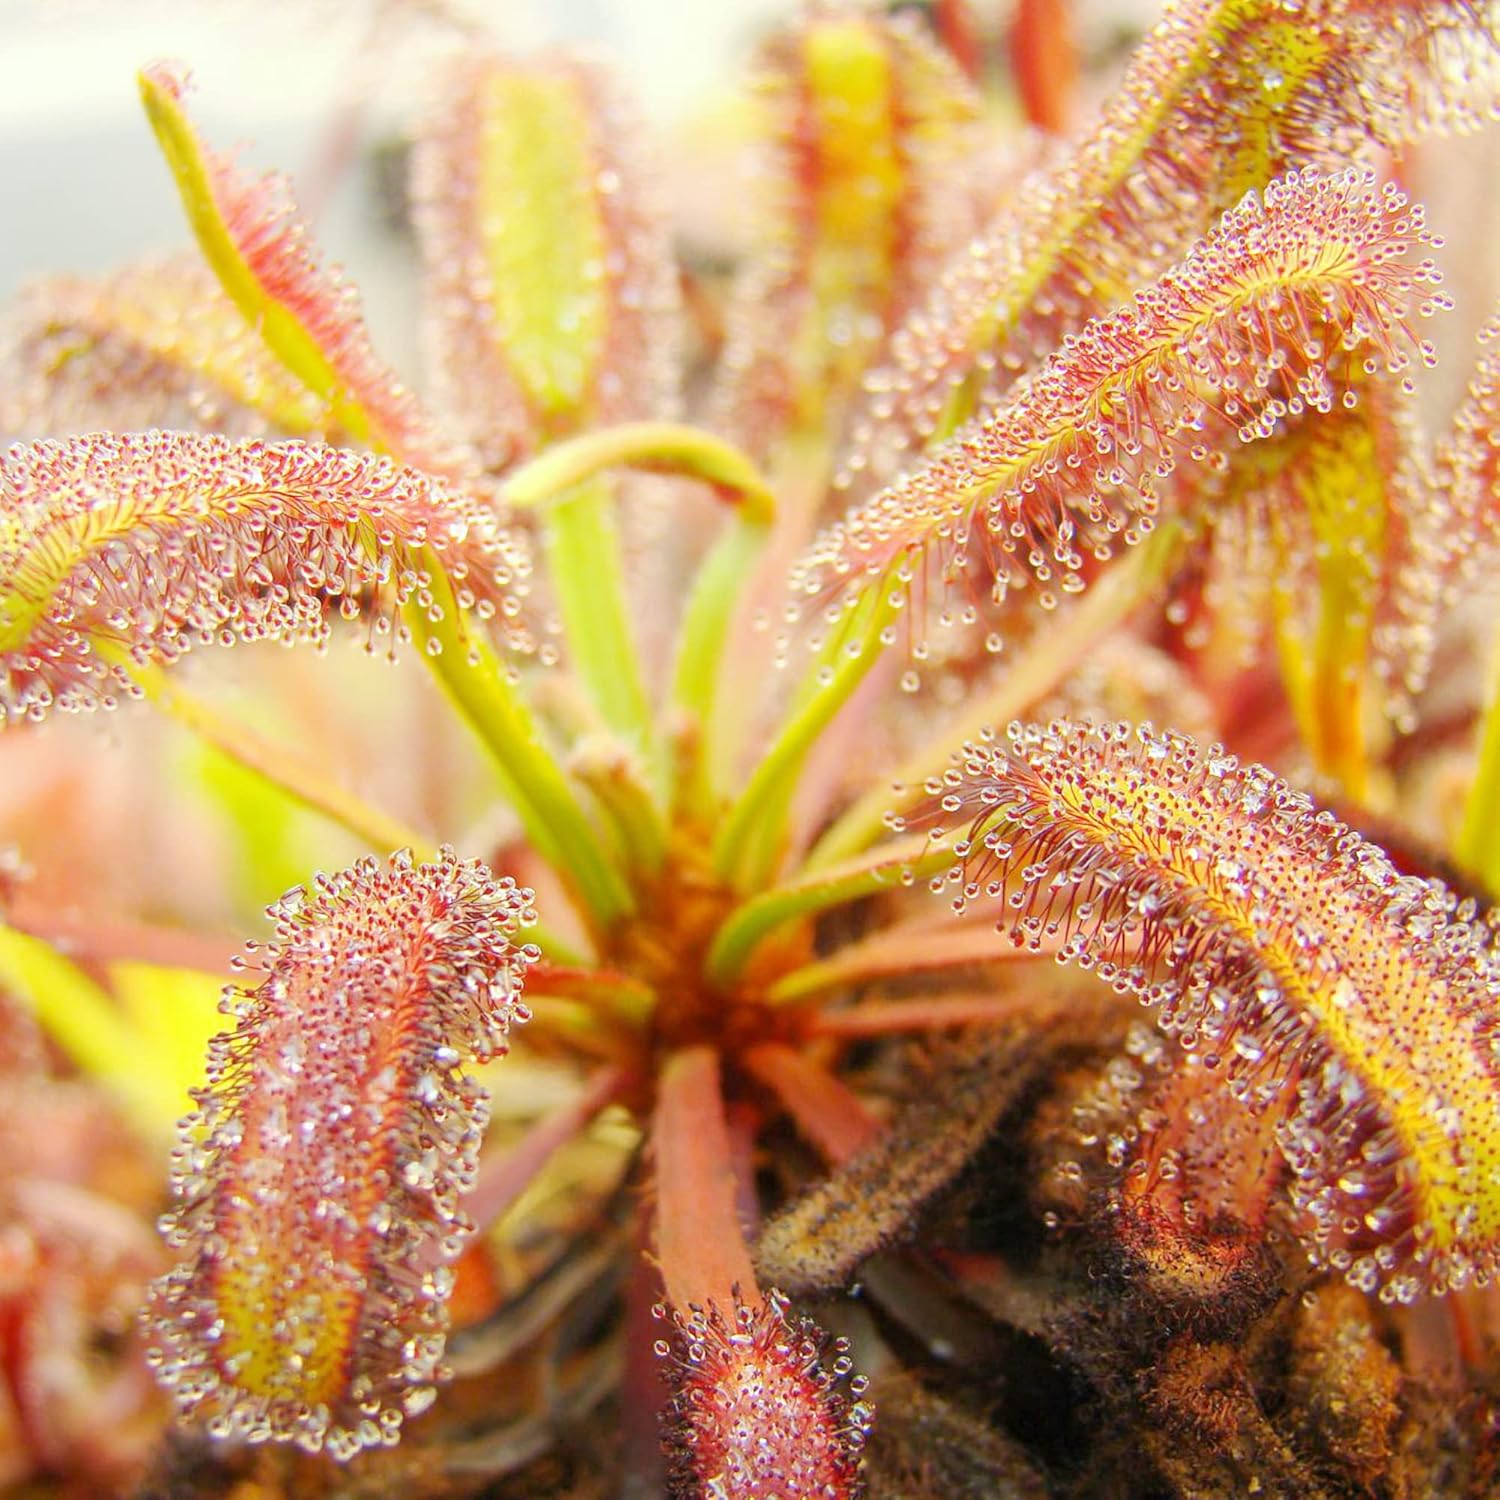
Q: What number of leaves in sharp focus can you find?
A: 5